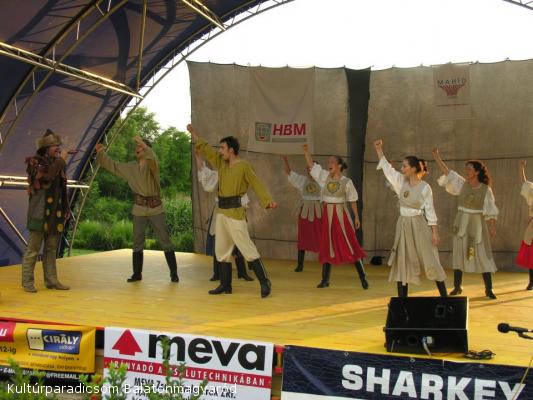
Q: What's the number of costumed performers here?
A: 9